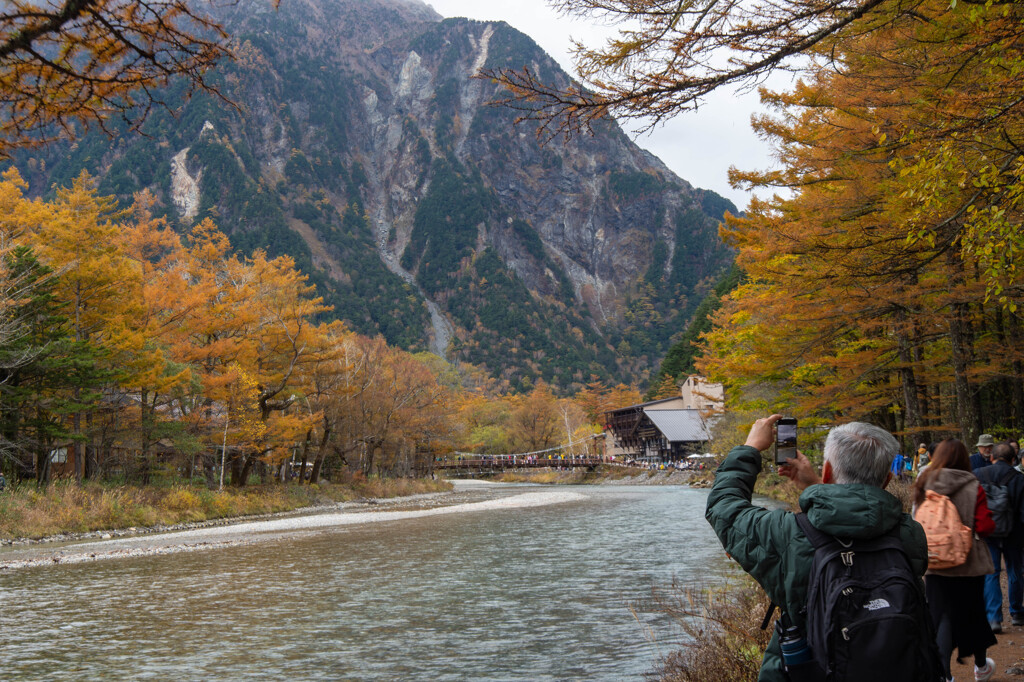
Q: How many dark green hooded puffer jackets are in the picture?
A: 1